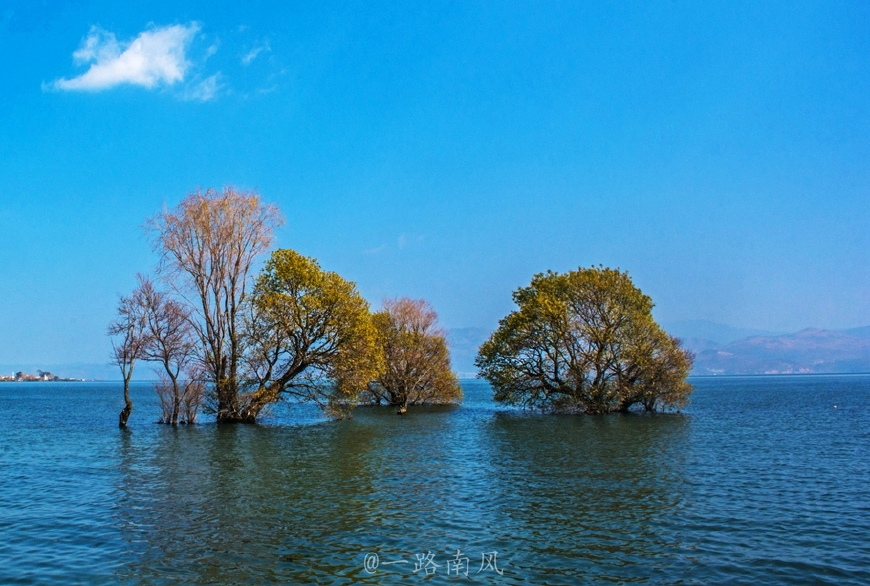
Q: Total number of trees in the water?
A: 6